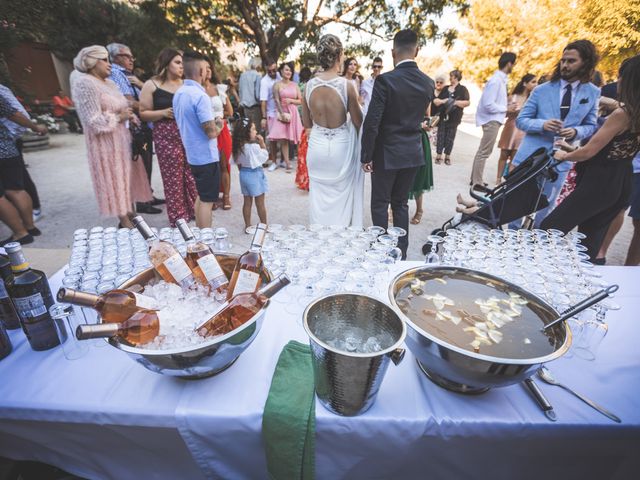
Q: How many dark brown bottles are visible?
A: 3